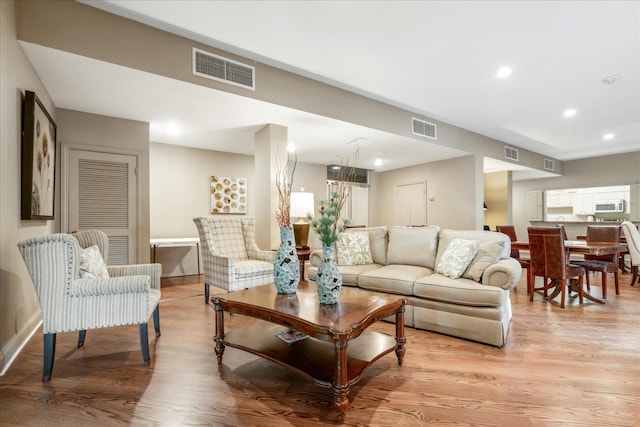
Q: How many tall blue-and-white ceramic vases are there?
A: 2